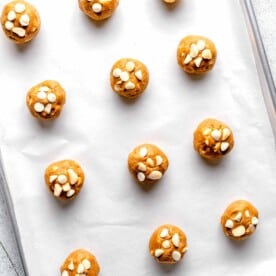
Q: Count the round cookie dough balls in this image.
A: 12